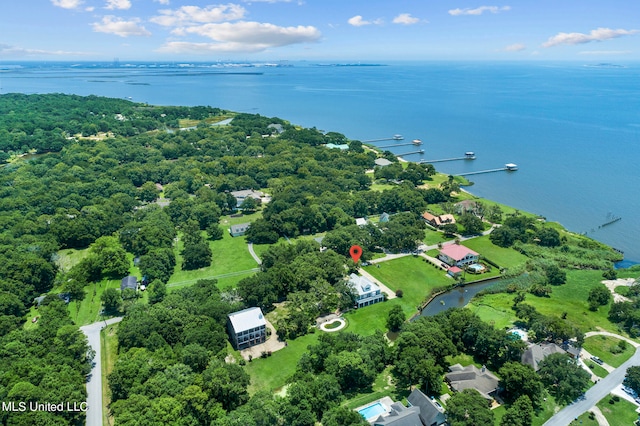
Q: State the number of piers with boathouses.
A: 4